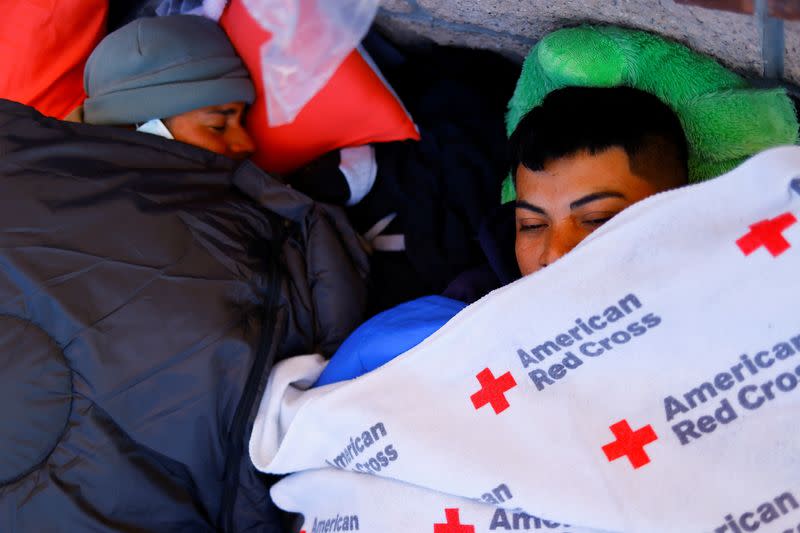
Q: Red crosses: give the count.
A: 4